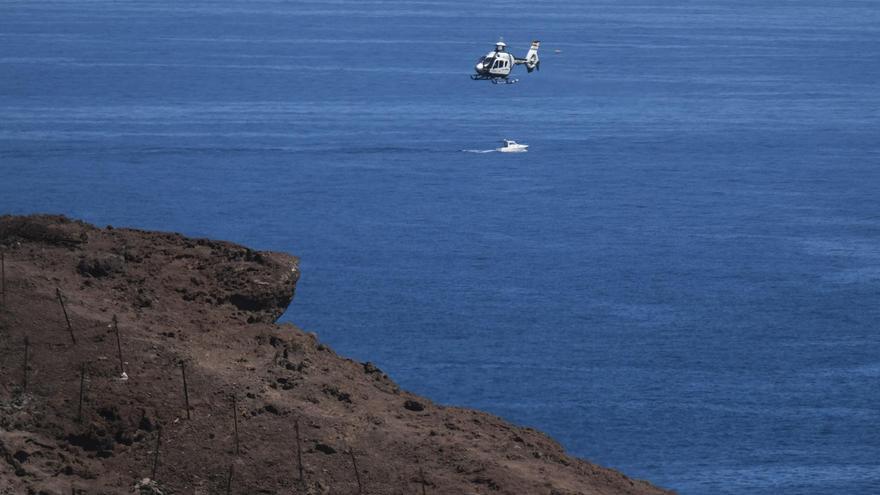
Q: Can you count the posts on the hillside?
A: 12